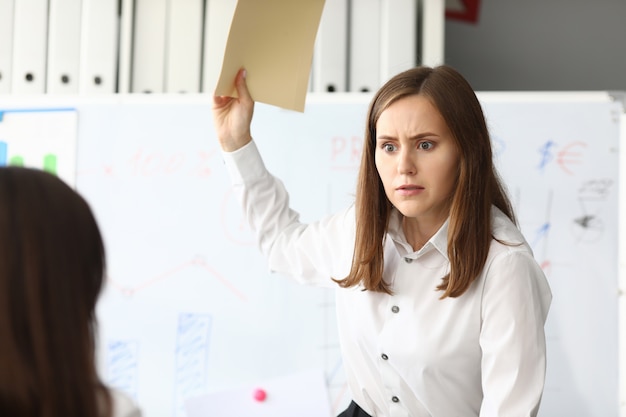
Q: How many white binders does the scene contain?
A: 10